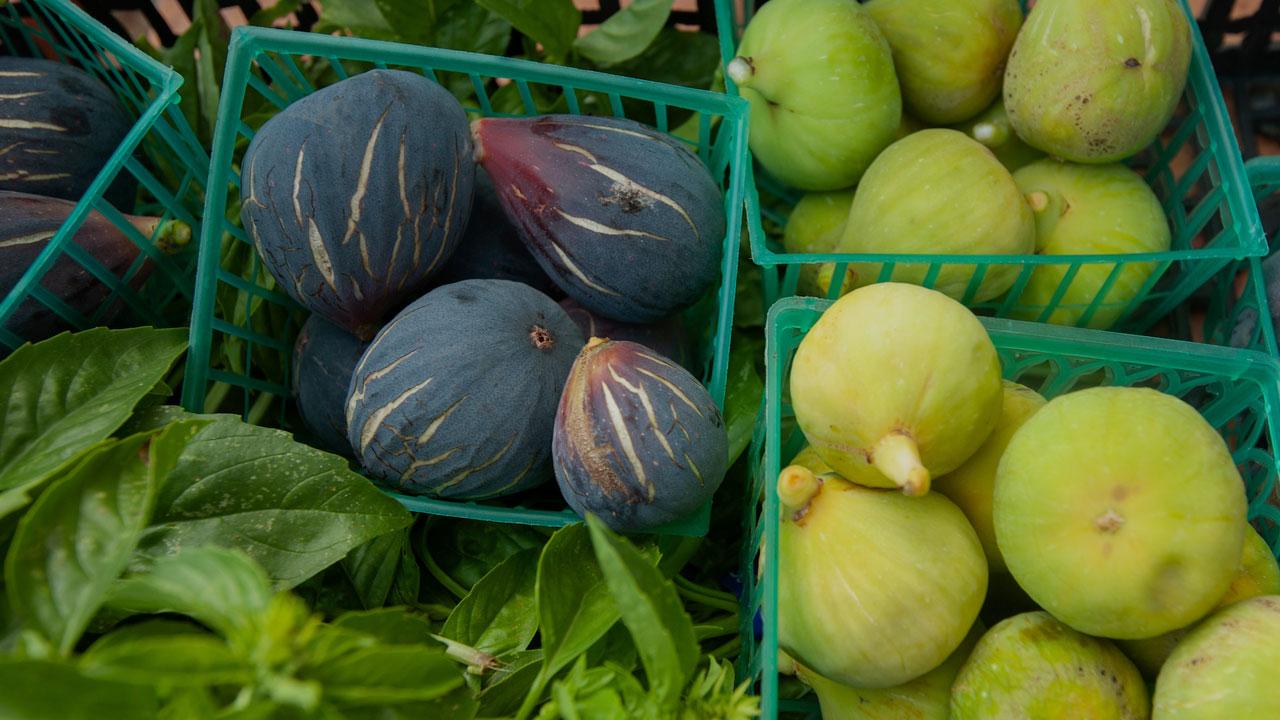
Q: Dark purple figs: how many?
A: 9